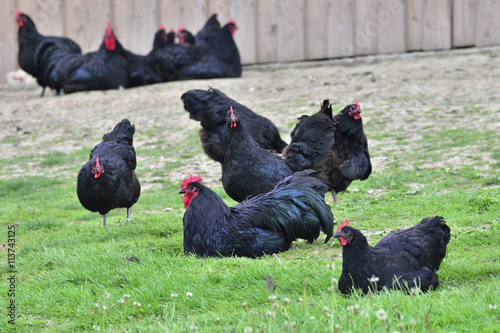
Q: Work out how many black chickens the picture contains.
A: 12